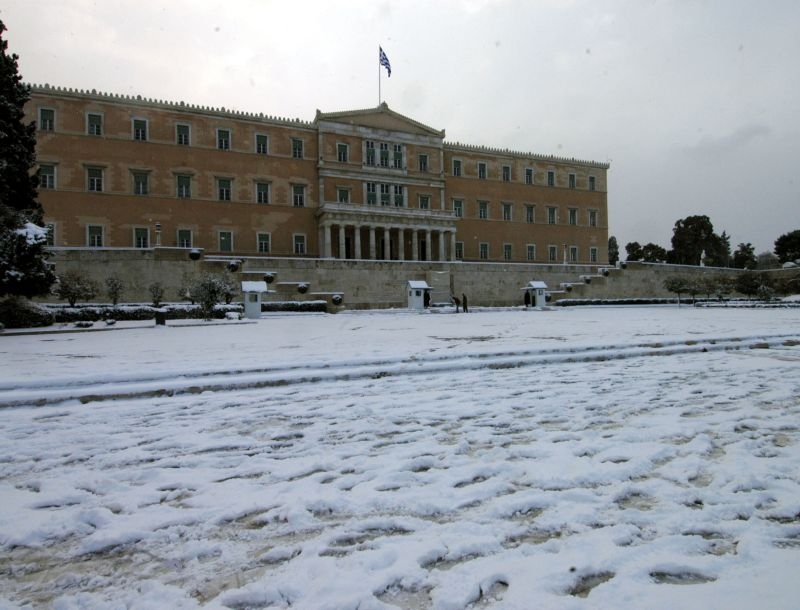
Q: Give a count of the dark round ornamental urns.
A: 10